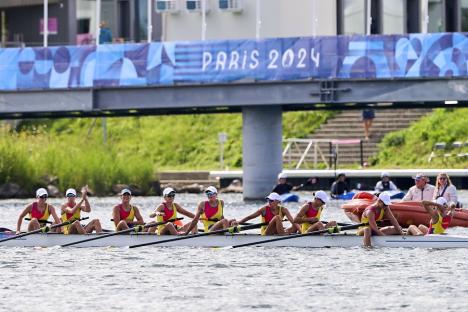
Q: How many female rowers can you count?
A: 9